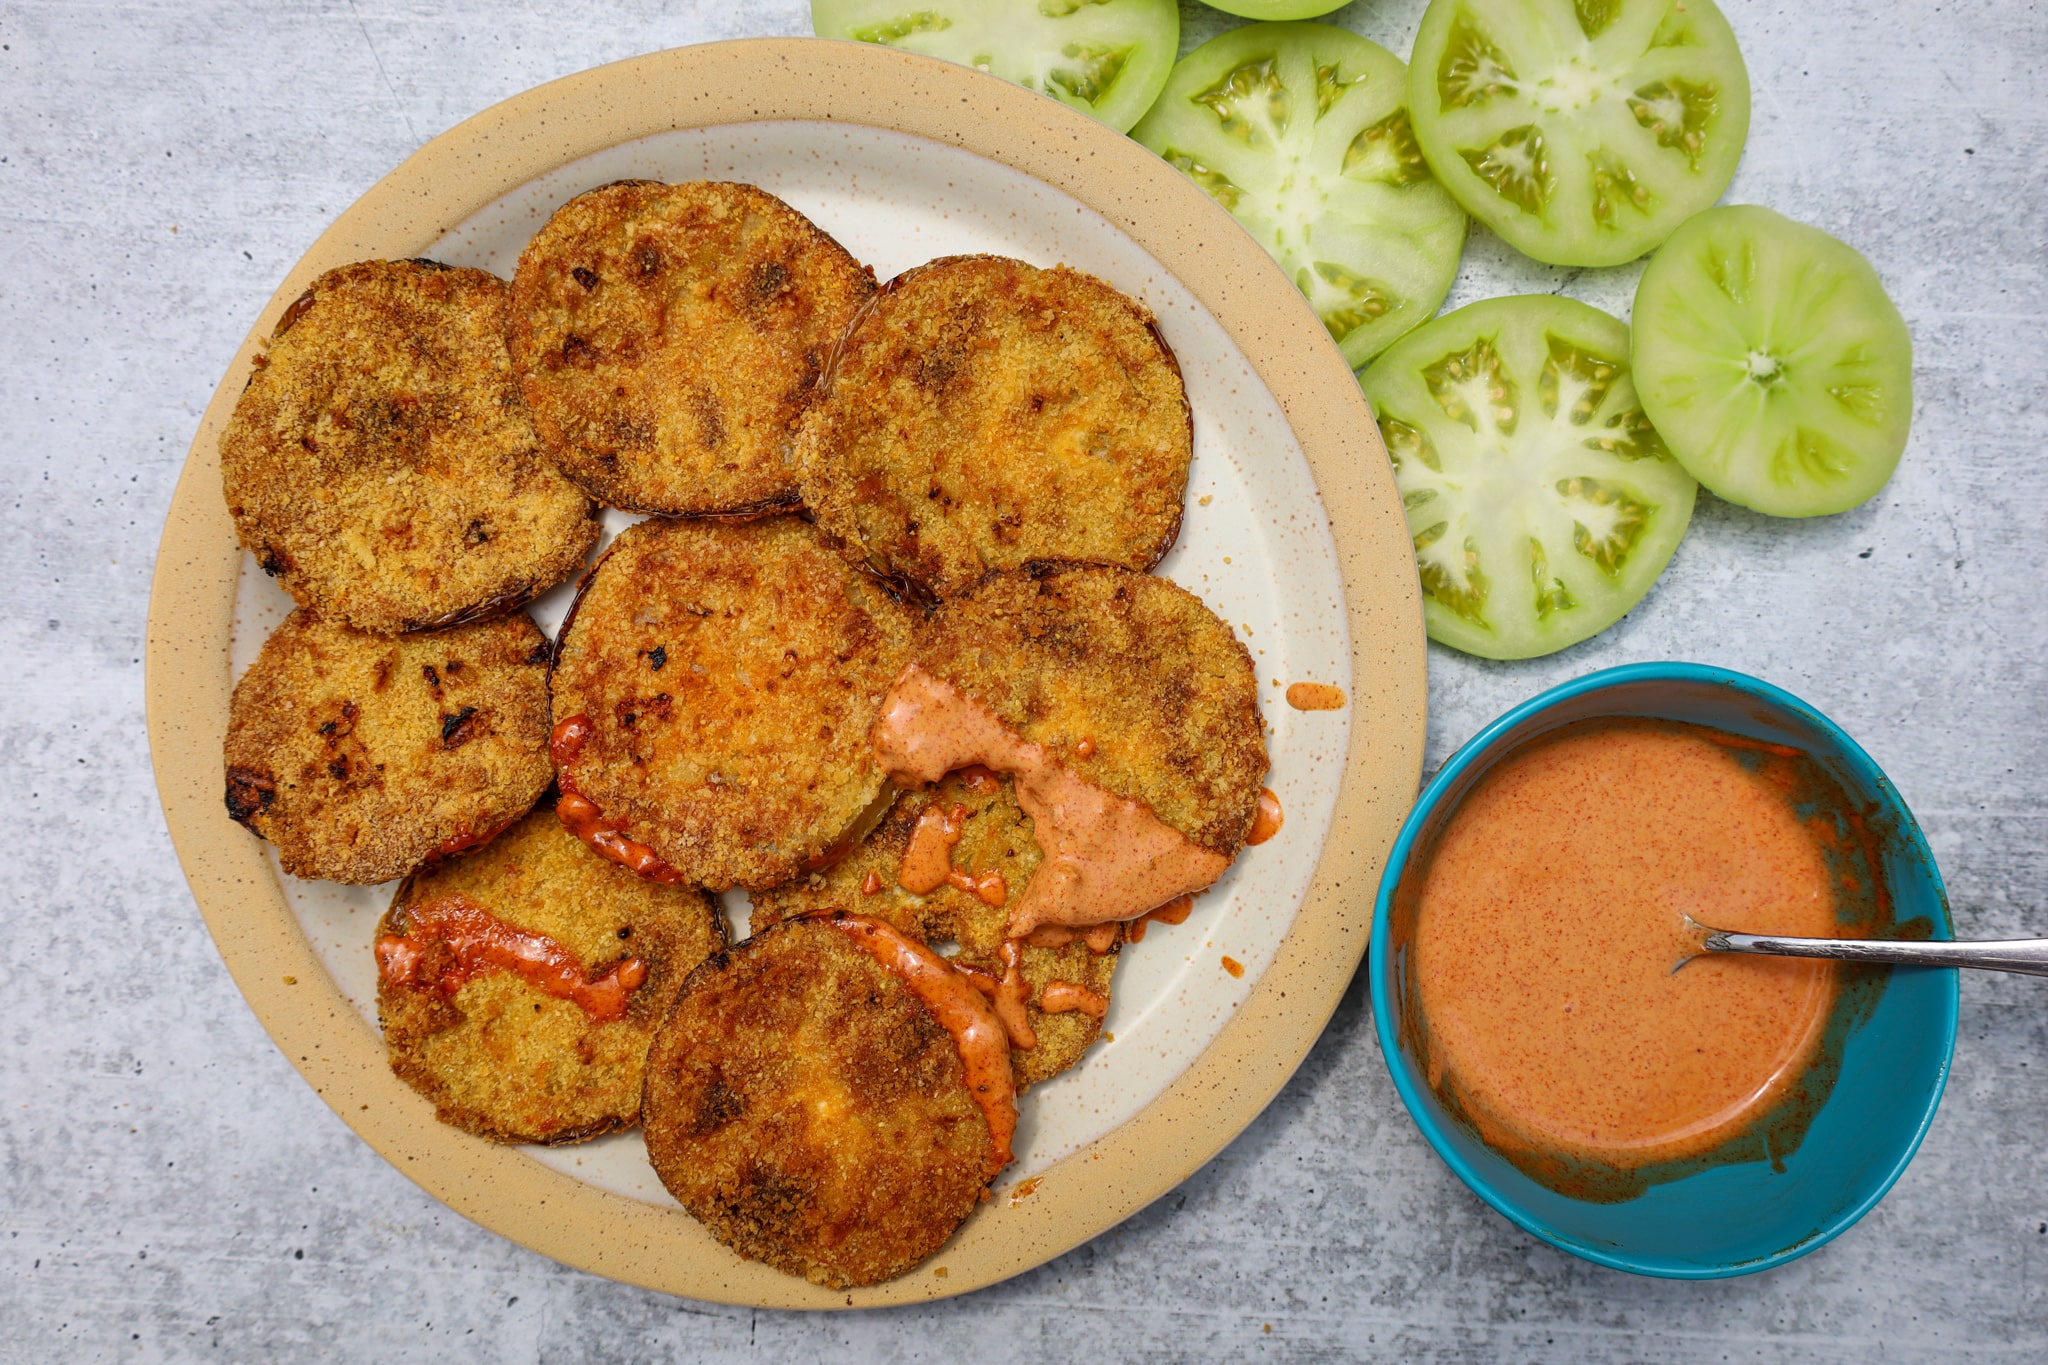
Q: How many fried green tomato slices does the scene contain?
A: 9